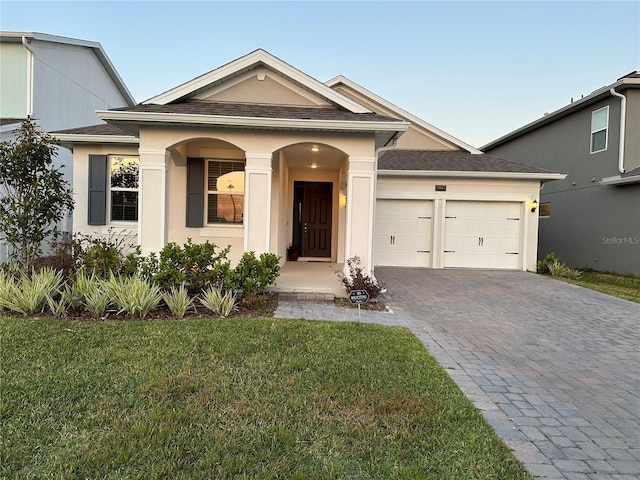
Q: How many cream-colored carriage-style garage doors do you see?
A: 2